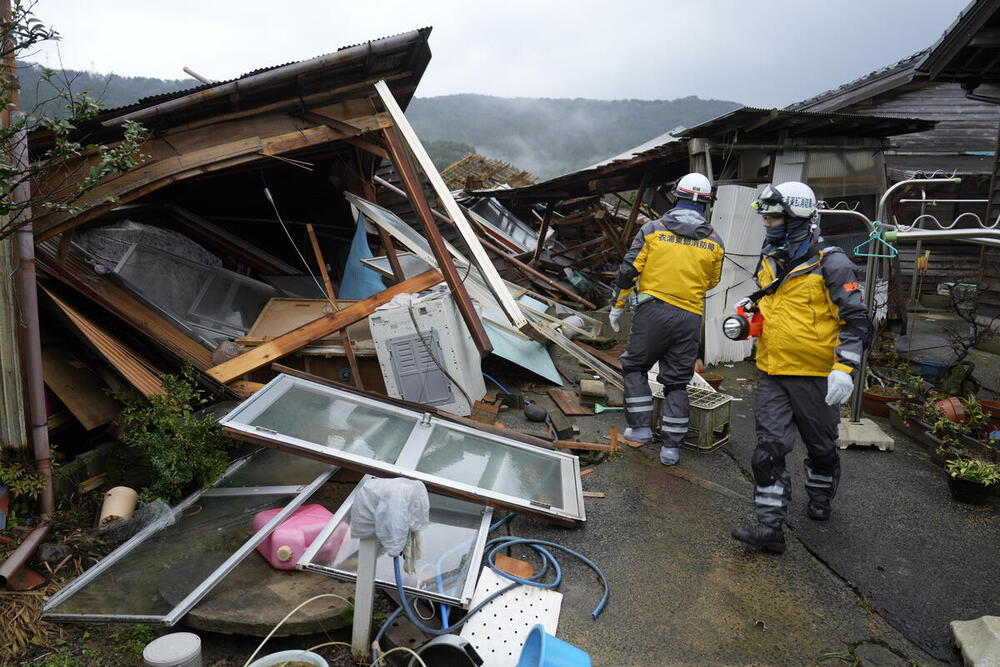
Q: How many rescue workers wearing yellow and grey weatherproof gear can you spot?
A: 2